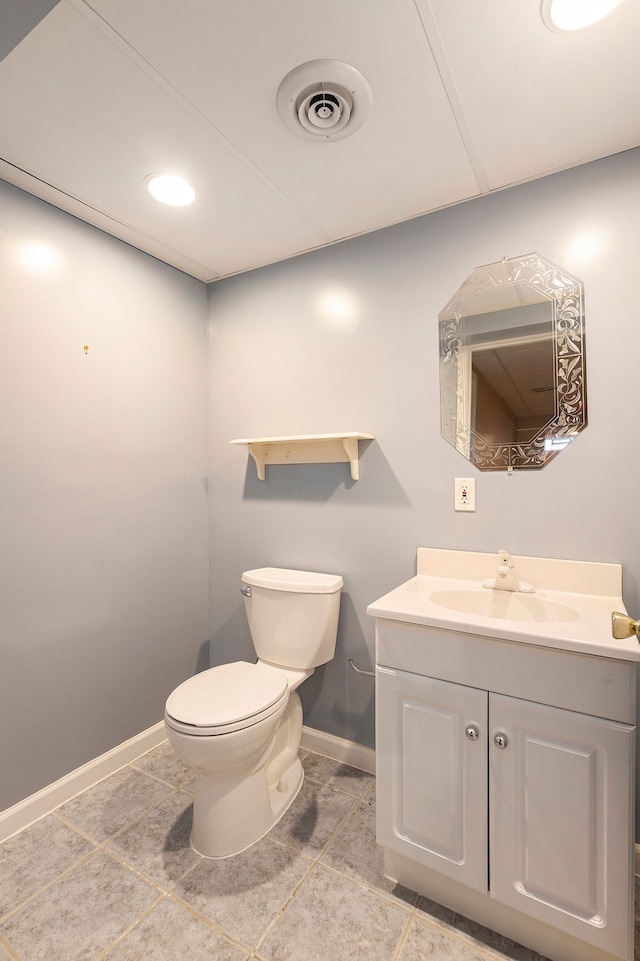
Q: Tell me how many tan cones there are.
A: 0